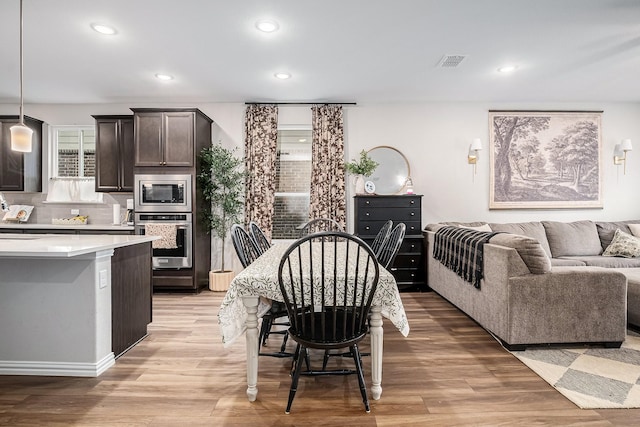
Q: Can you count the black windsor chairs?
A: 6